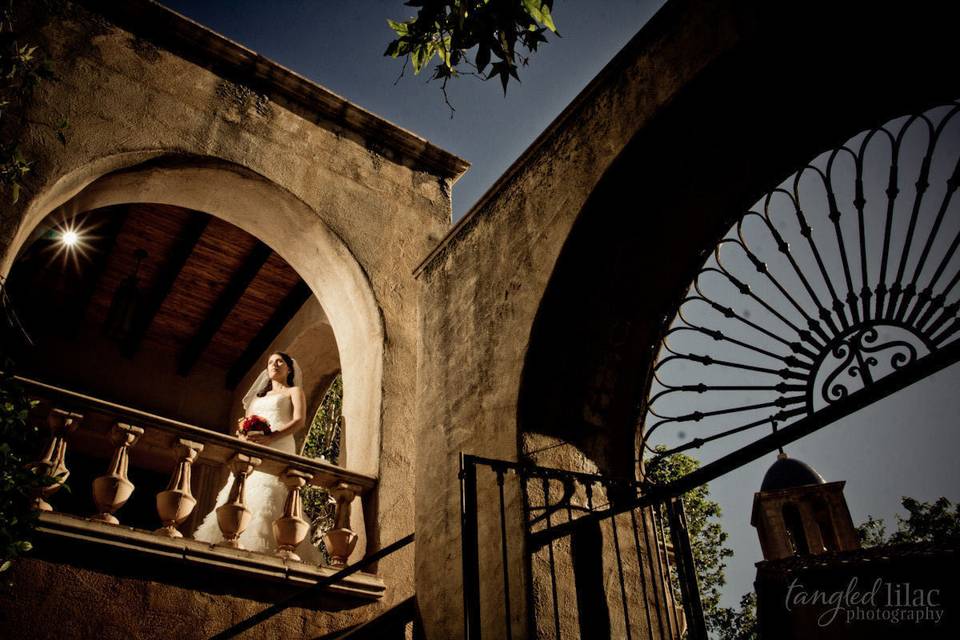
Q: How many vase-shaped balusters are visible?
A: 6